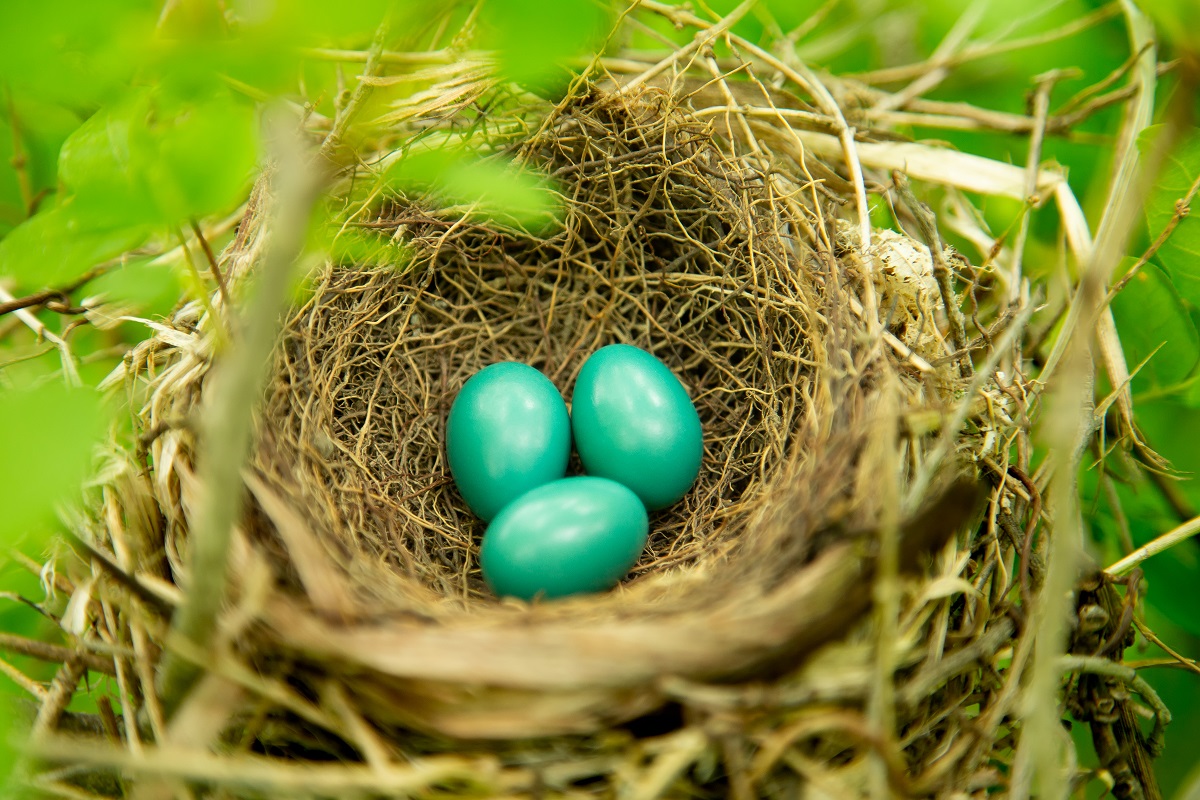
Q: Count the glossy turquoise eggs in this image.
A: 3